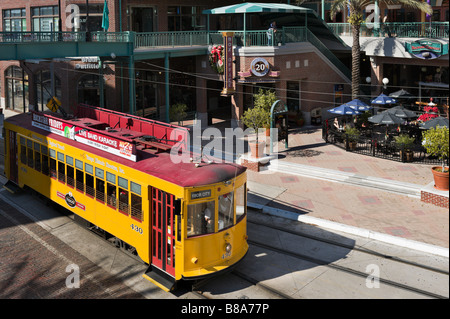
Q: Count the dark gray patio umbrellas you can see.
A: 4